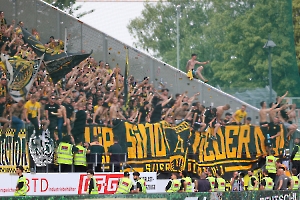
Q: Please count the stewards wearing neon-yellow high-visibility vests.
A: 15